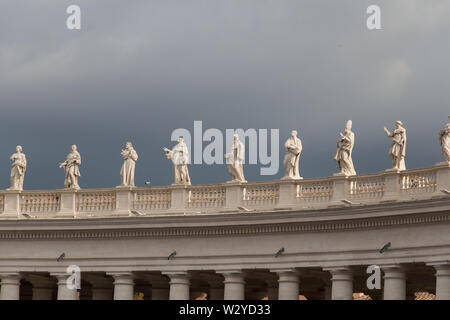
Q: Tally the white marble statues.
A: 9